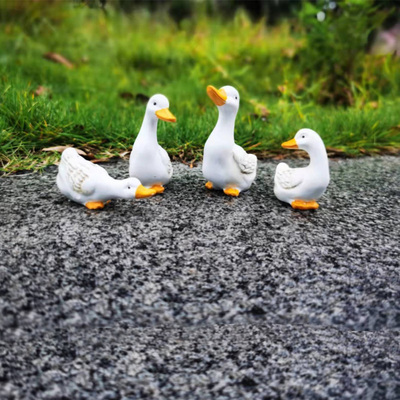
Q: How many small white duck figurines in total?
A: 4